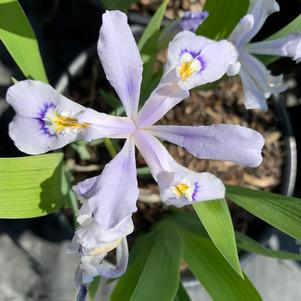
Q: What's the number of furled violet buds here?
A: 1